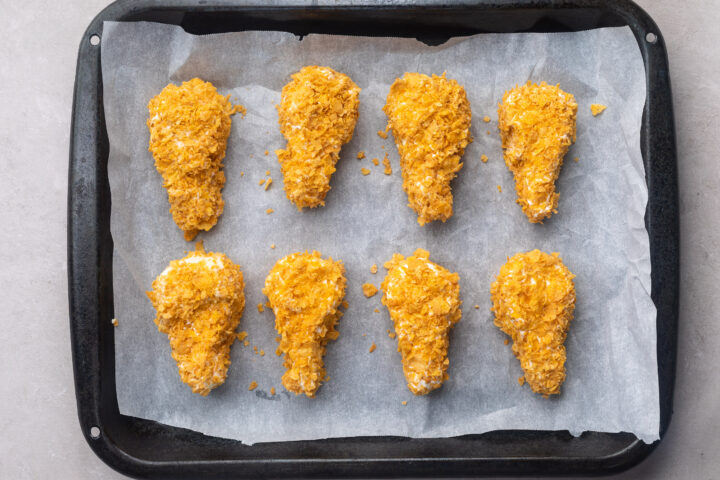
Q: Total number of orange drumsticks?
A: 8